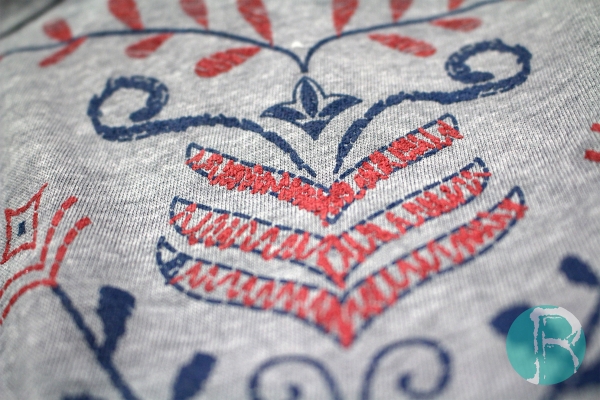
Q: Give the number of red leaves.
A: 12